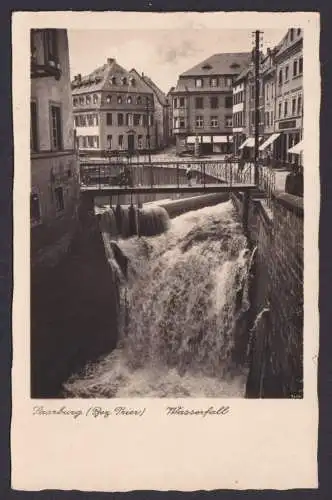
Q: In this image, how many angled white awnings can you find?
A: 3